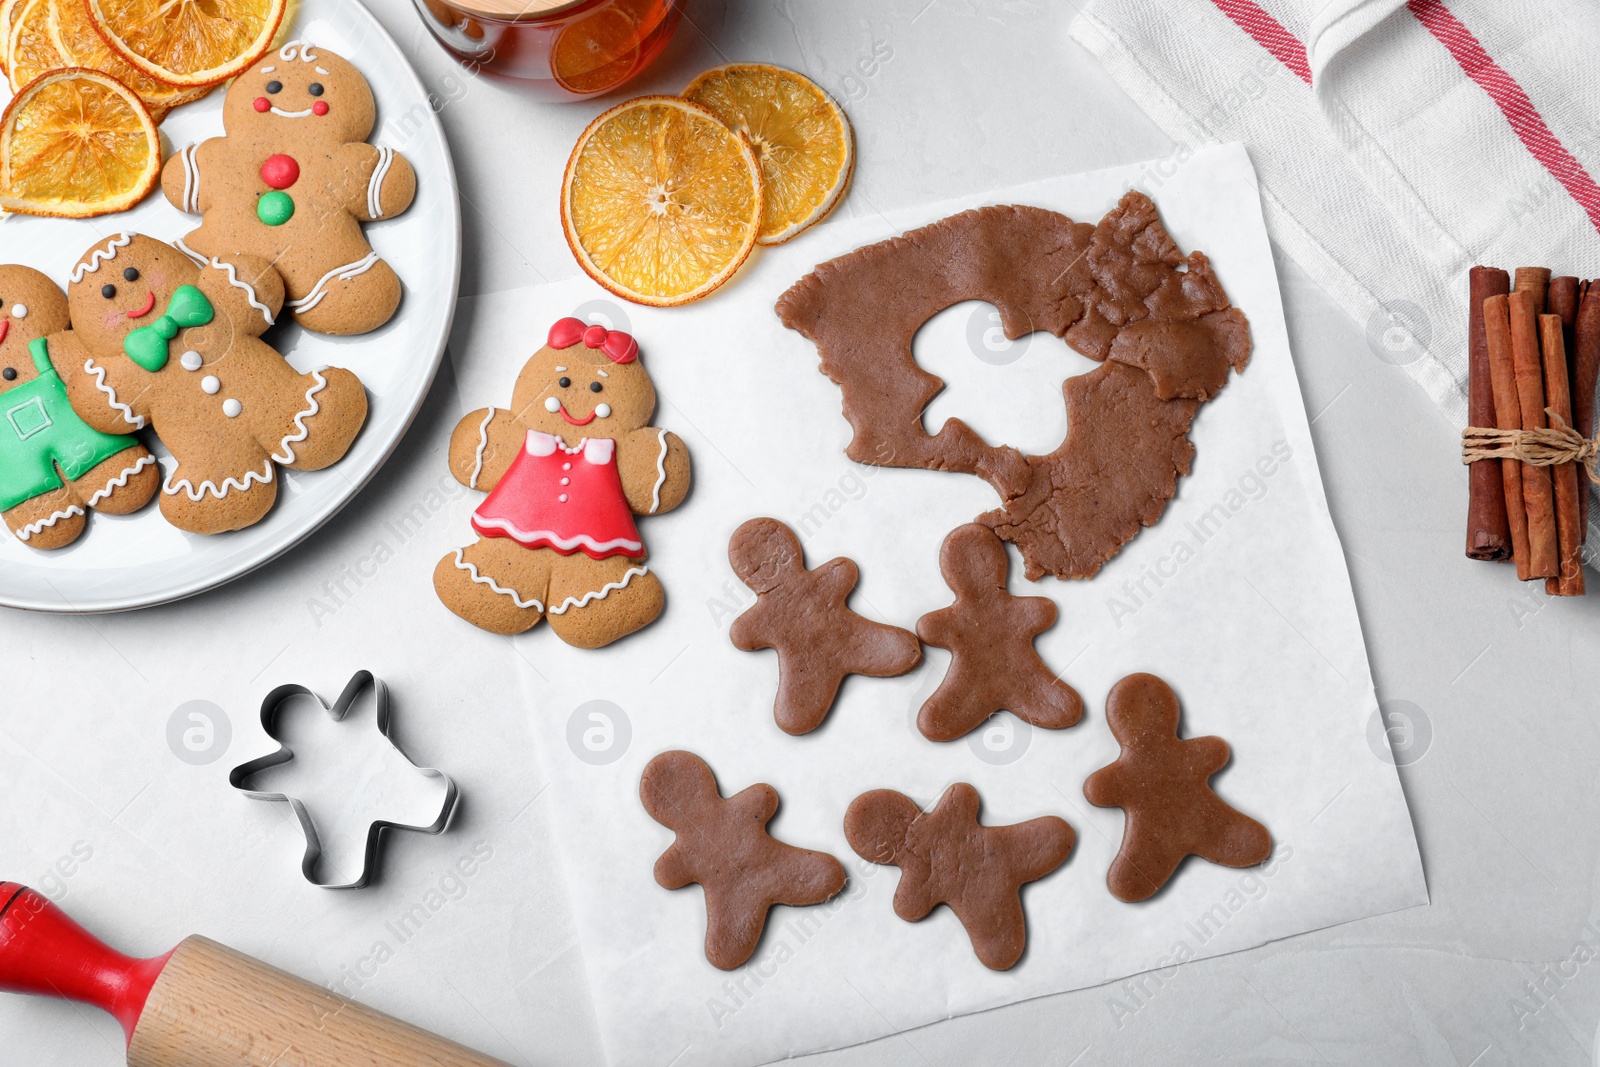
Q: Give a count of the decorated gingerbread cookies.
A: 4